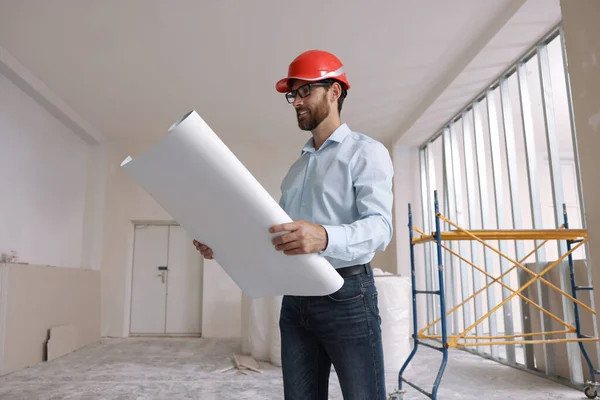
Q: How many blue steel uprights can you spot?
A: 3